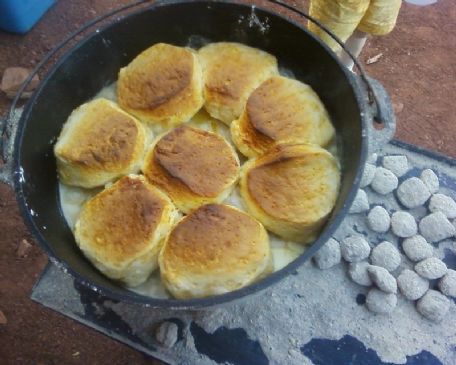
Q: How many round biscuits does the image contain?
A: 8